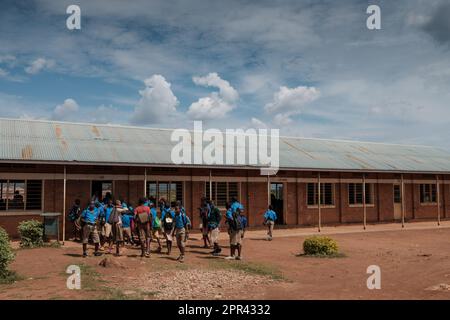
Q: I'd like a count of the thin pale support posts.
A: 8